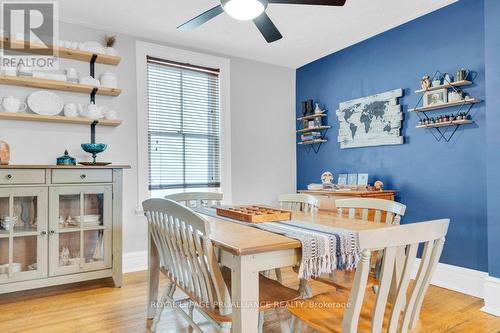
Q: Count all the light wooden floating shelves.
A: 9